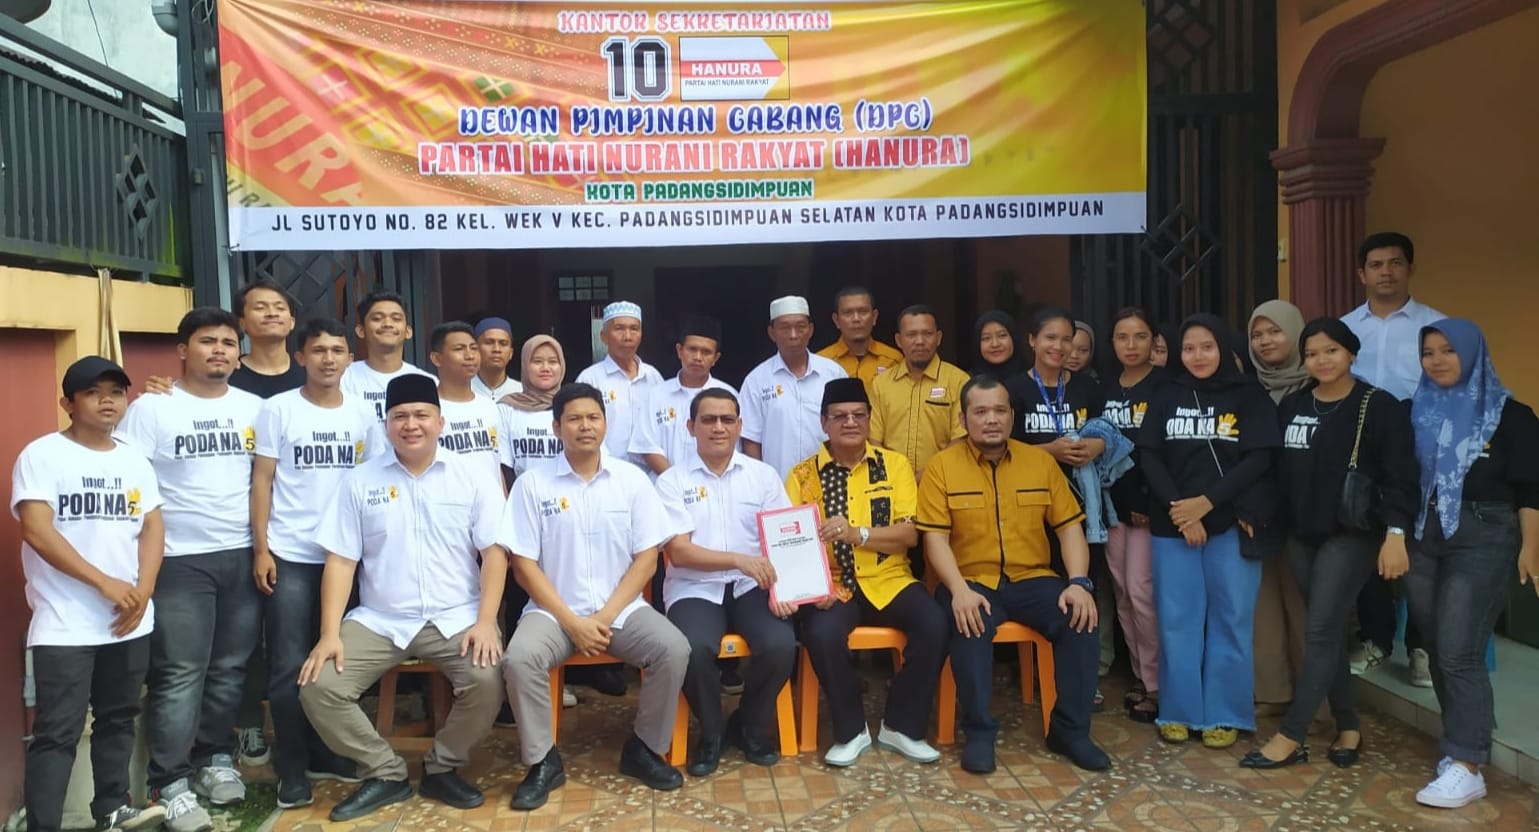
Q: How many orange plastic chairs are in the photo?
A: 4